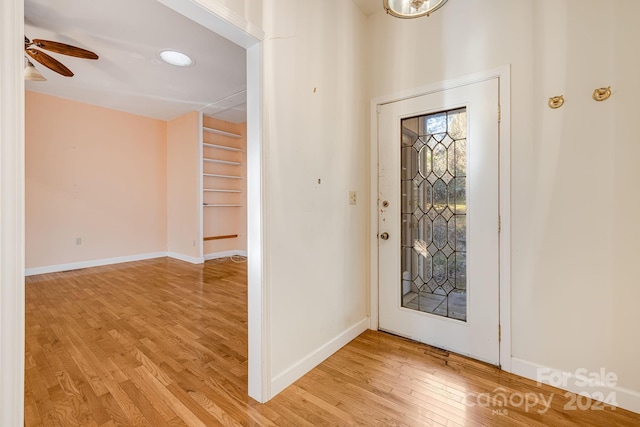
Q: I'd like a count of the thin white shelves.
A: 6